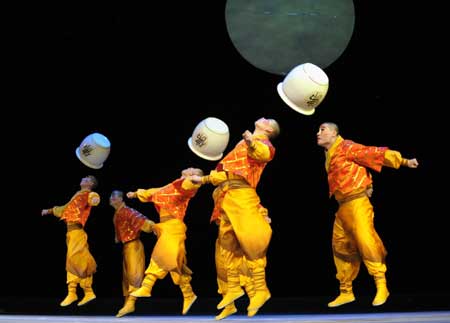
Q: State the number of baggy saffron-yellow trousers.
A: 6